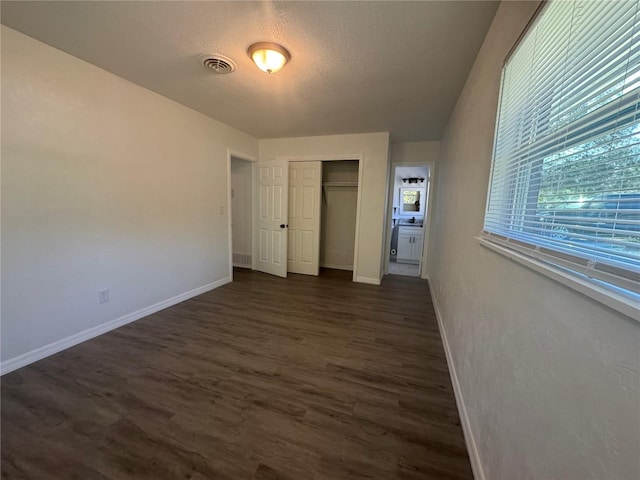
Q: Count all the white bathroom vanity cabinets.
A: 1